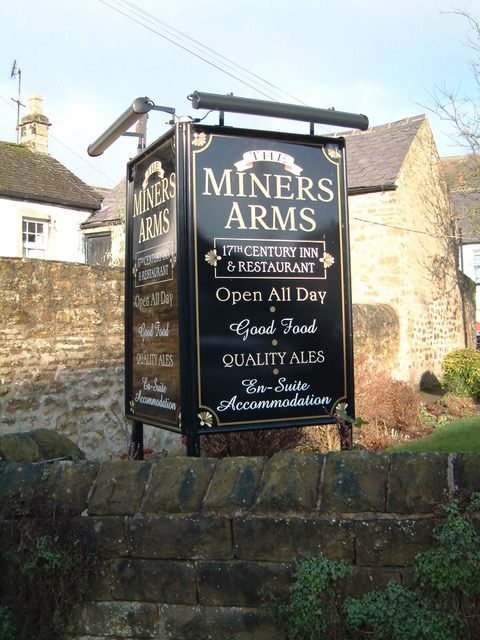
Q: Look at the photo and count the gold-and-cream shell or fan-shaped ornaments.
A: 12